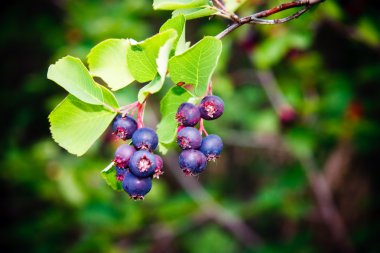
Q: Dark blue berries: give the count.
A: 12